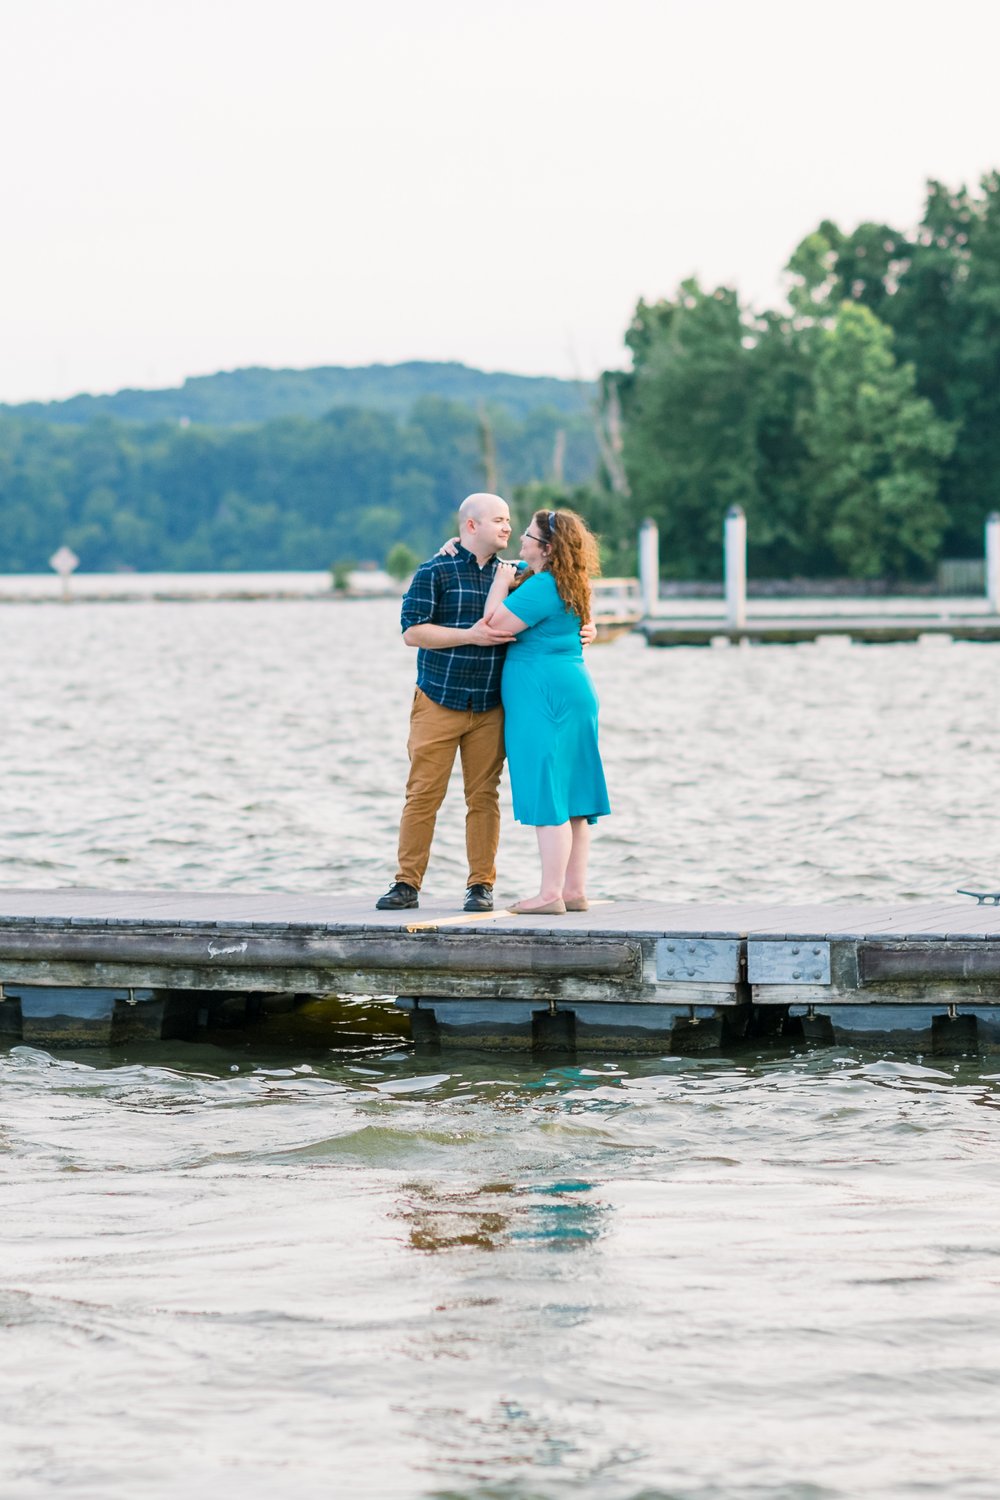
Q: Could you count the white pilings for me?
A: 3